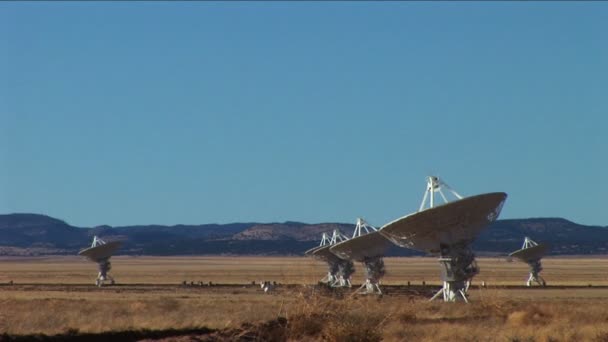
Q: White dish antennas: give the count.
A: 6